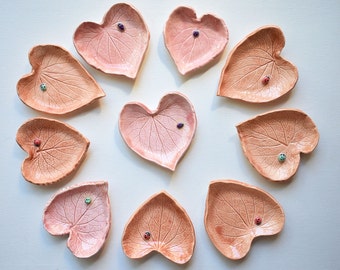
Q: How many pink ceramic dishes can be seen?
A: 4